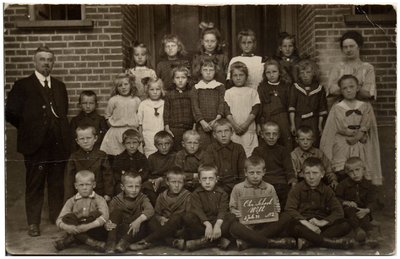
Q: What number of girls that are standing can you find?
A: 13